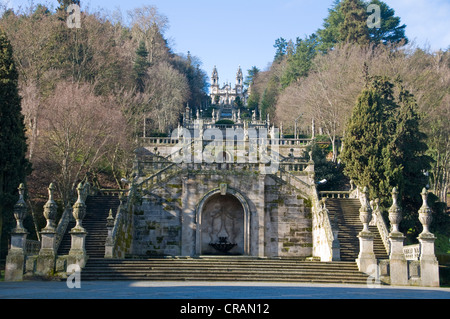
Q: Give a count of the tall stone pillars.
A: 6